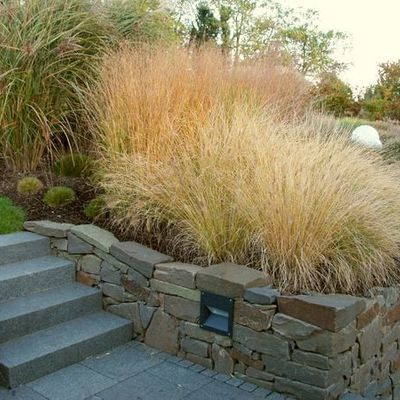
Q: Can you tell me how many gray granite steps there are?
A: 4